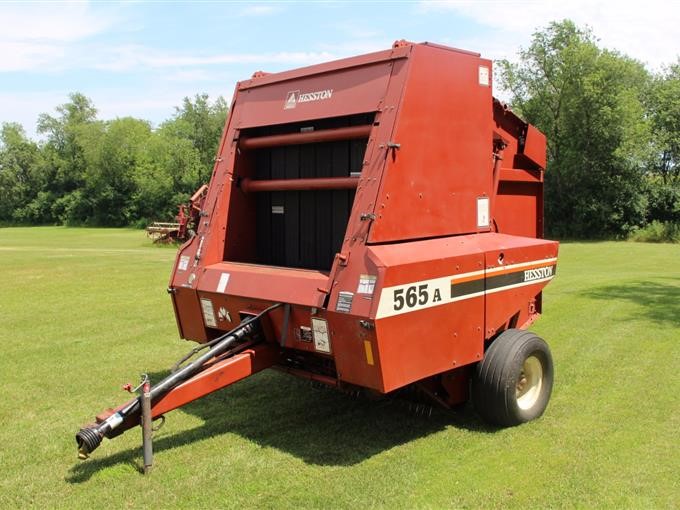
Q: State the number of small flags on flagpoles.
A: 0